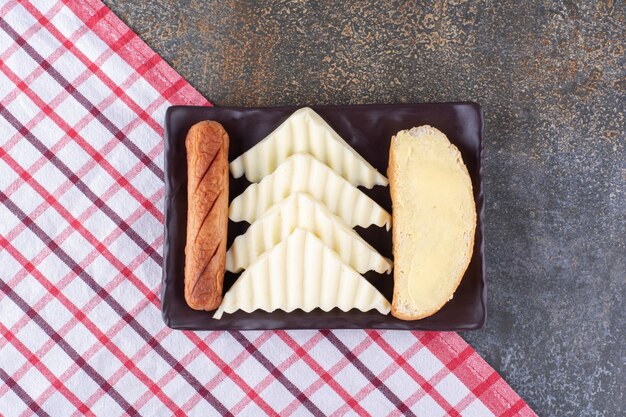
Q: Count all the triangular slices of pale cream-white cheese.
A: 4